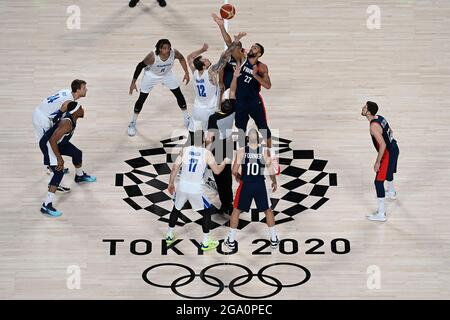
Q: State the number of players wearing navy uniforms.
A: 5